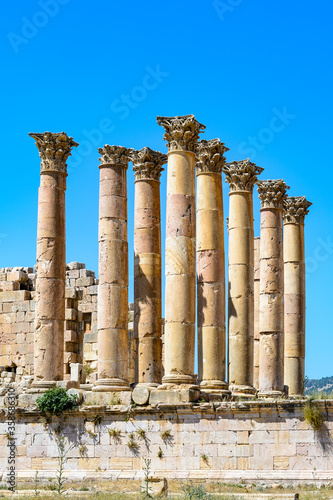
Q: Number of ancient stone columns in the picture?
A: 8